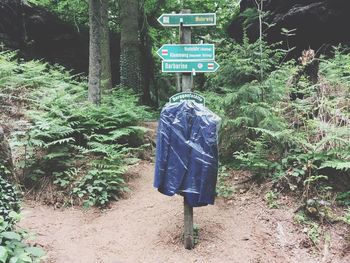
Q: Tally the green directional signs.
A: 3